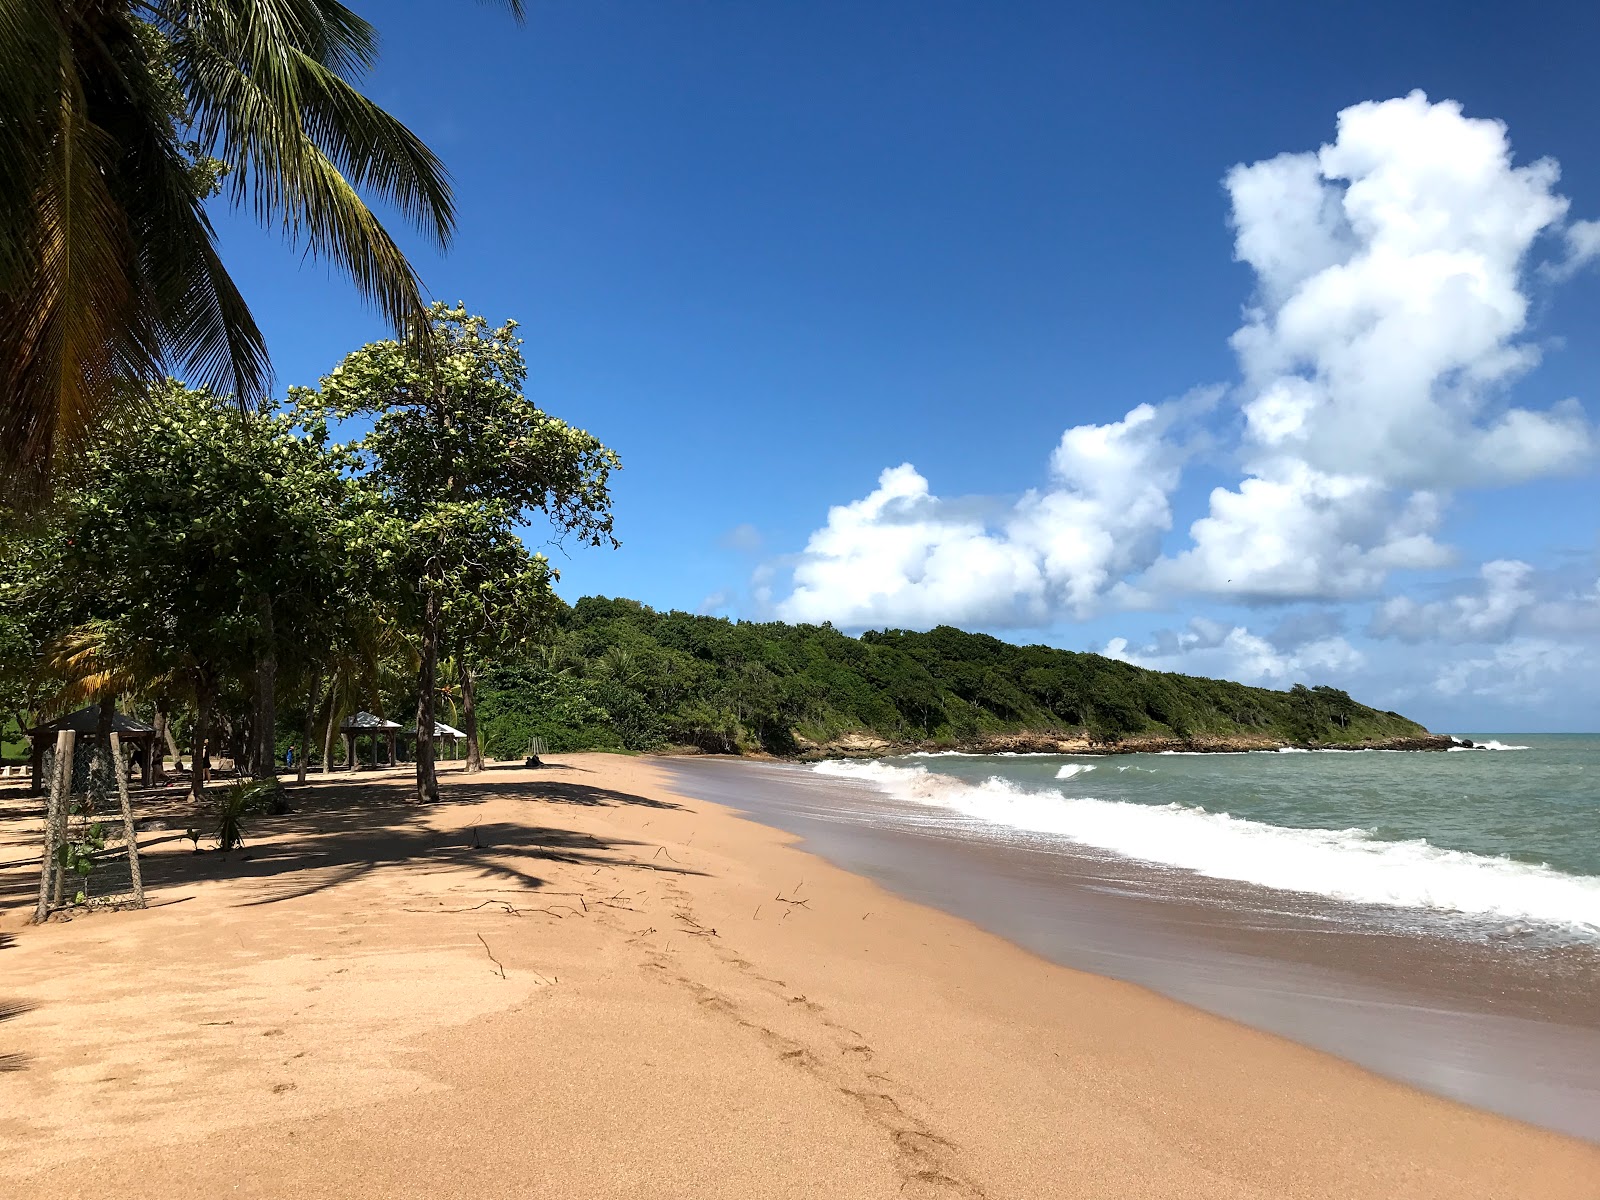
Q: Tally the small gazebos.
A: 3